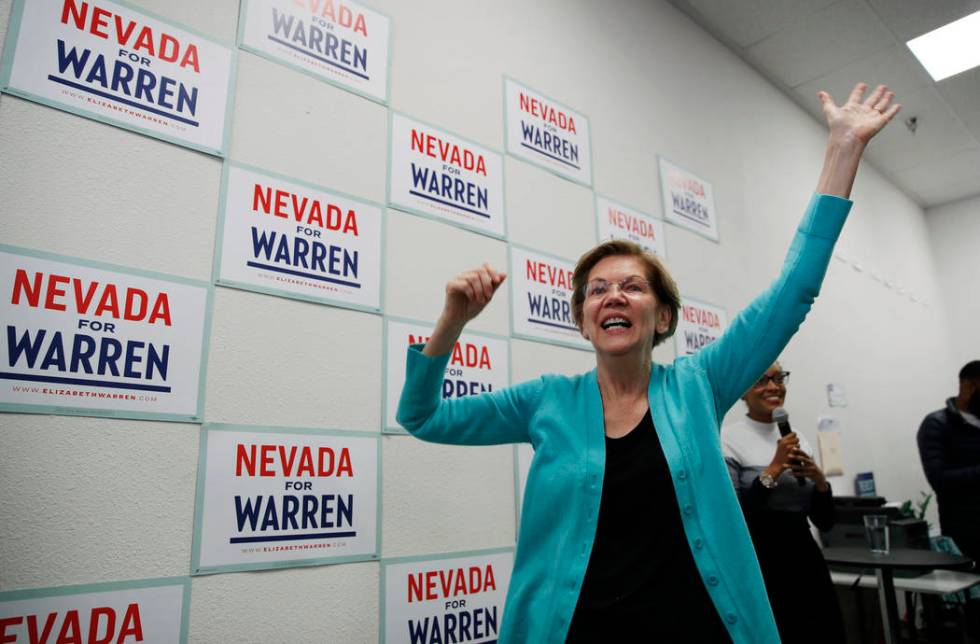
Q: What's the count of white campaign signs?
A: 14